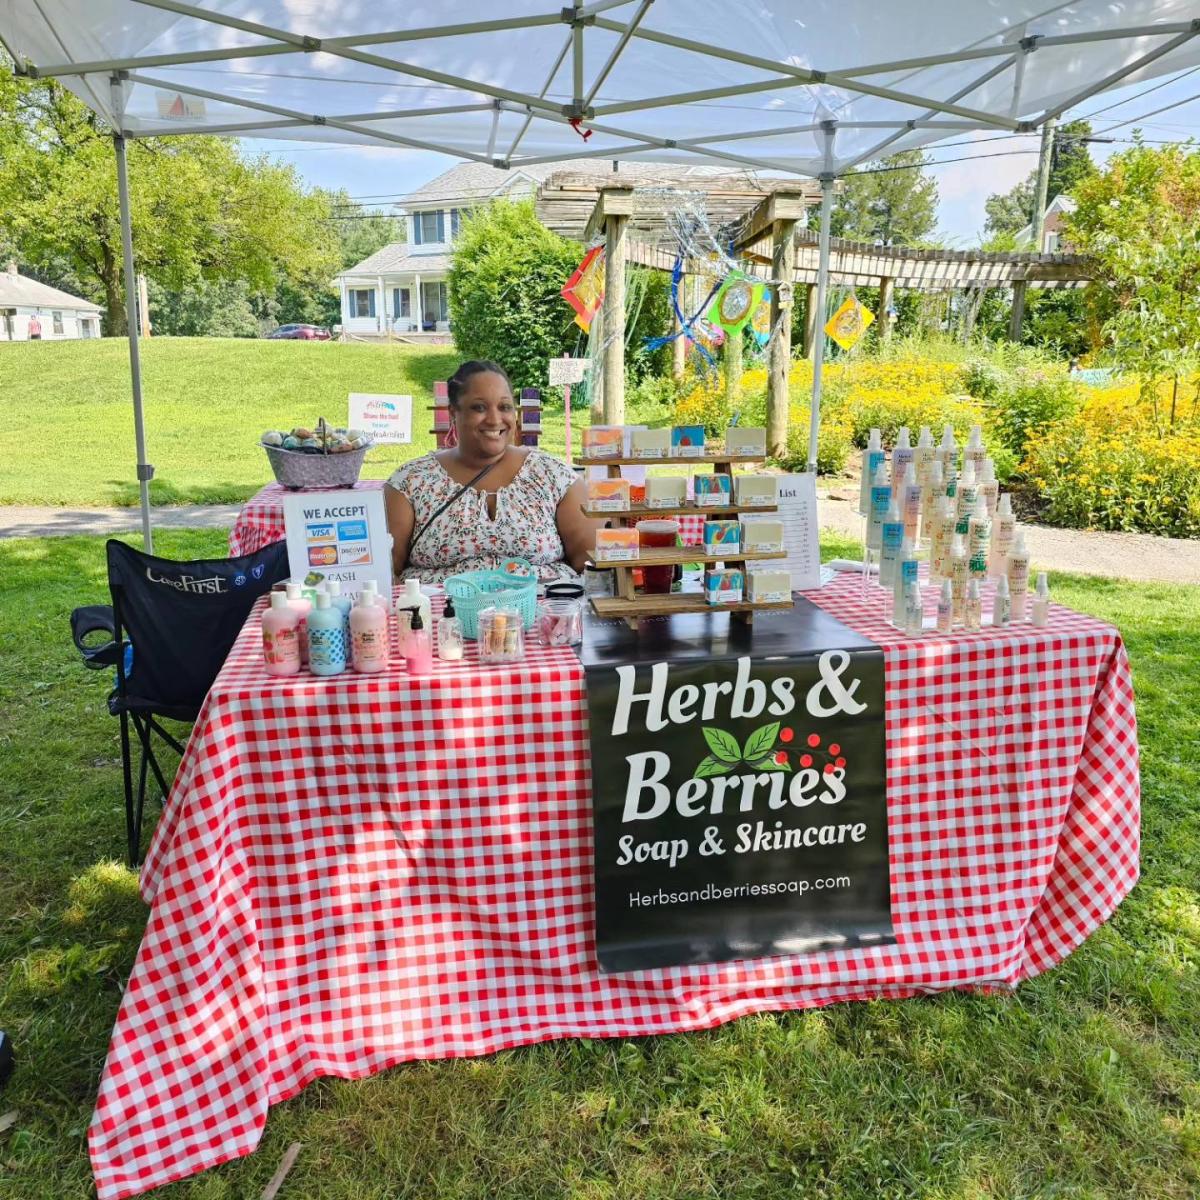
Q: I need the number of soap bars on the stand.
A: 13